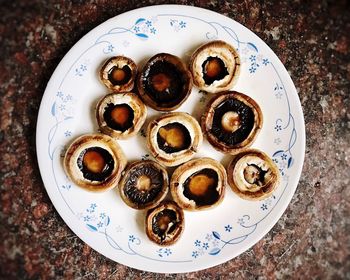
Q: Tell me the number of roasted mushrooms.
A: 11